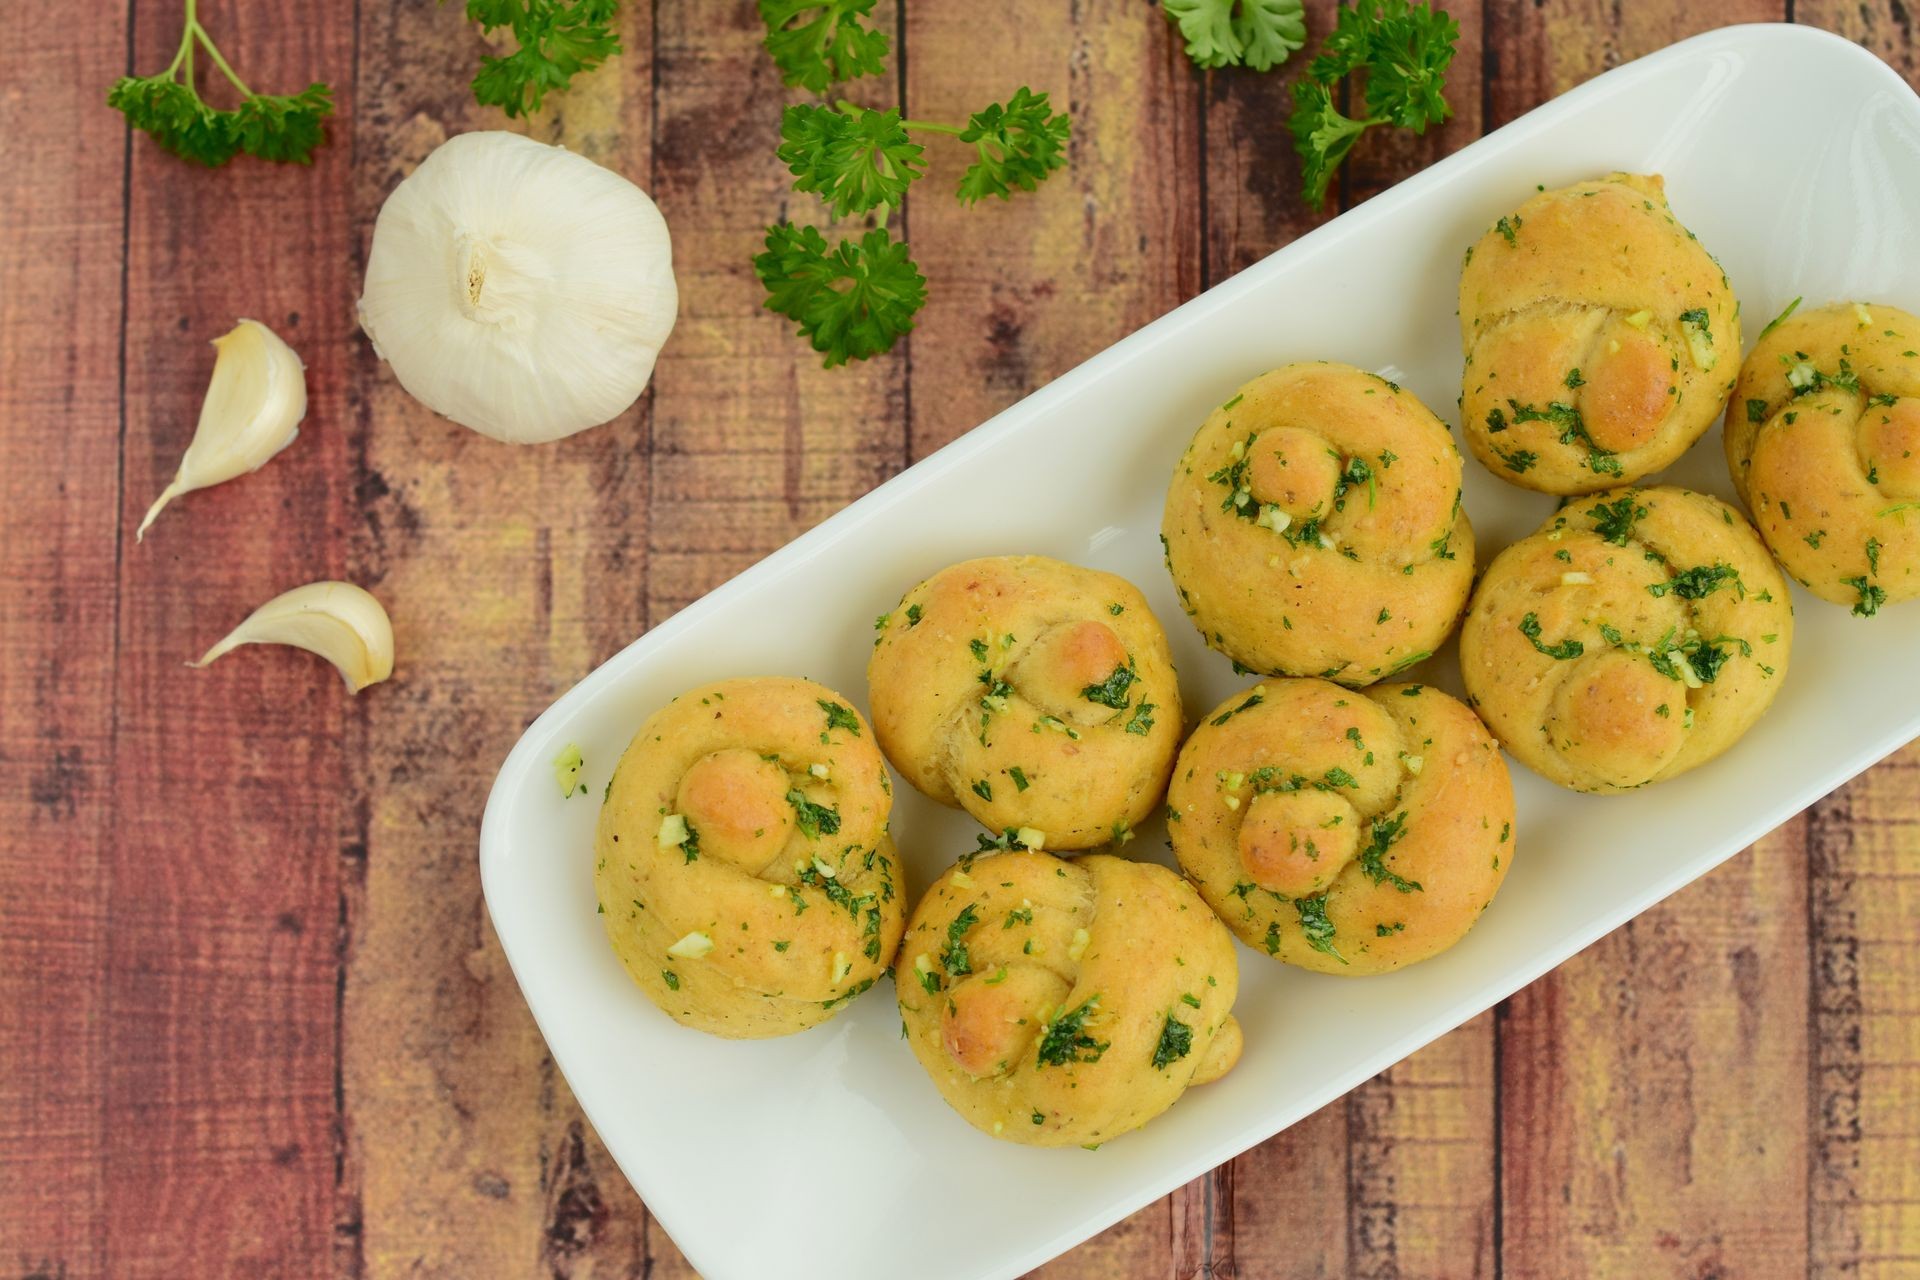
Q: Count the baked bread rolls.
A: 8